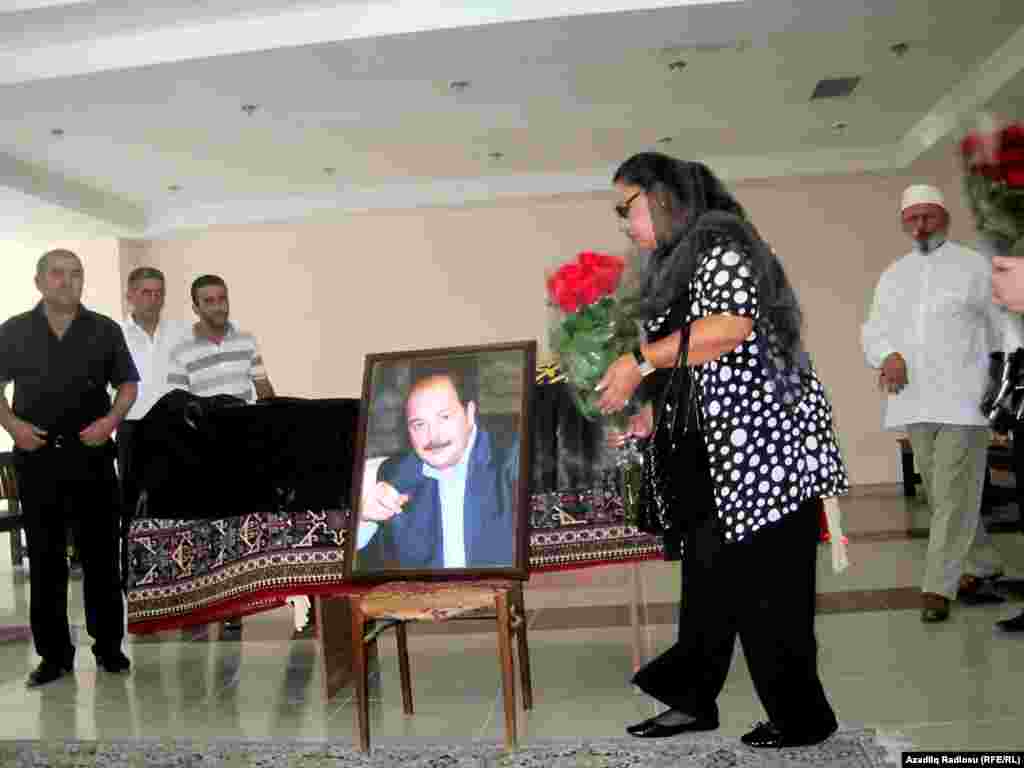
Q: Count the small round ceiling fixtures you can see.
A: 10